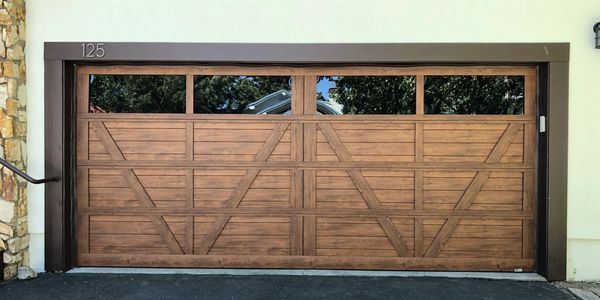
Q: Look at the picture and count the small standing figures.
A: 0